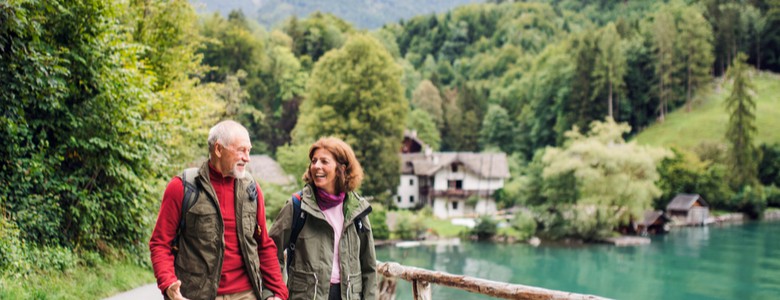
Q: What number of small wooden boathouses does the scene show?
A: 2